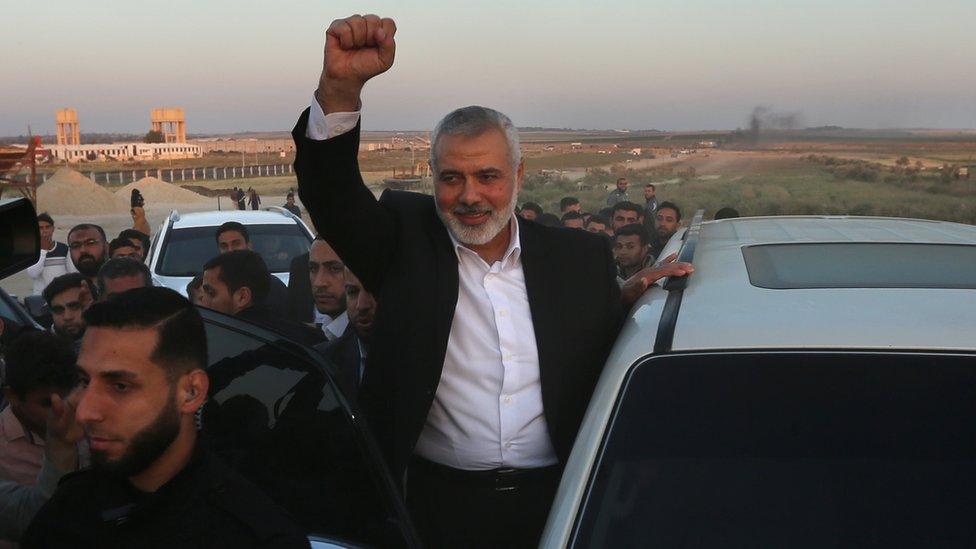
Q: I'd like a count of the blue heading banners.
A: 0